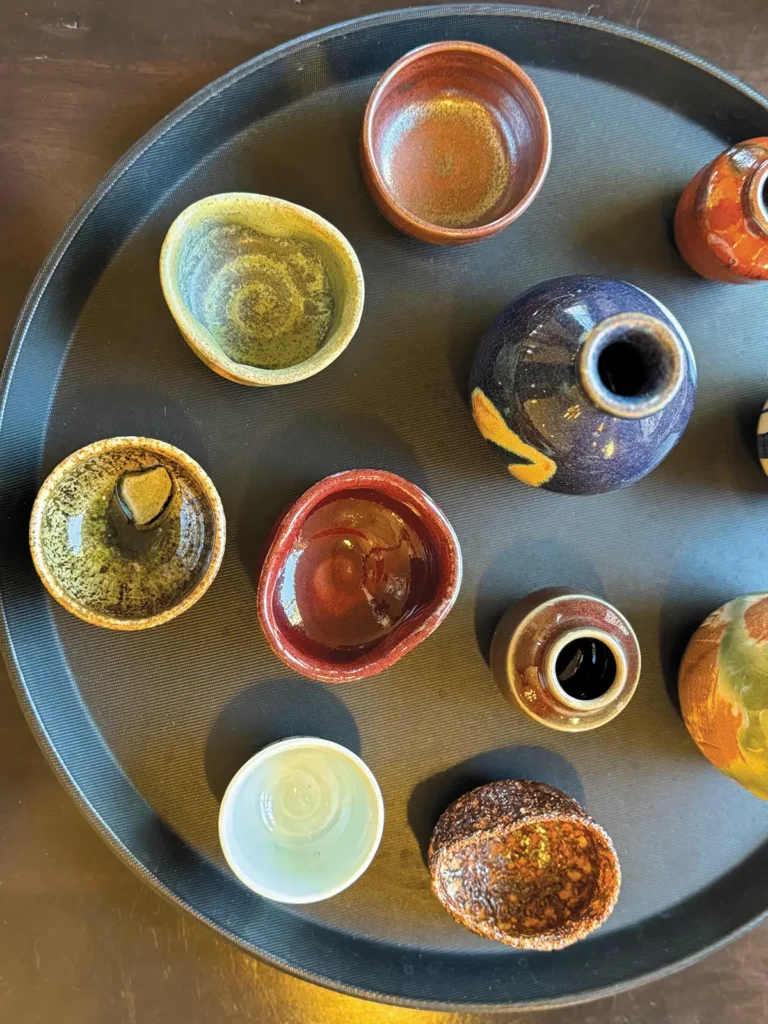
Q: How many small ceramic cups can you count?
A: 6